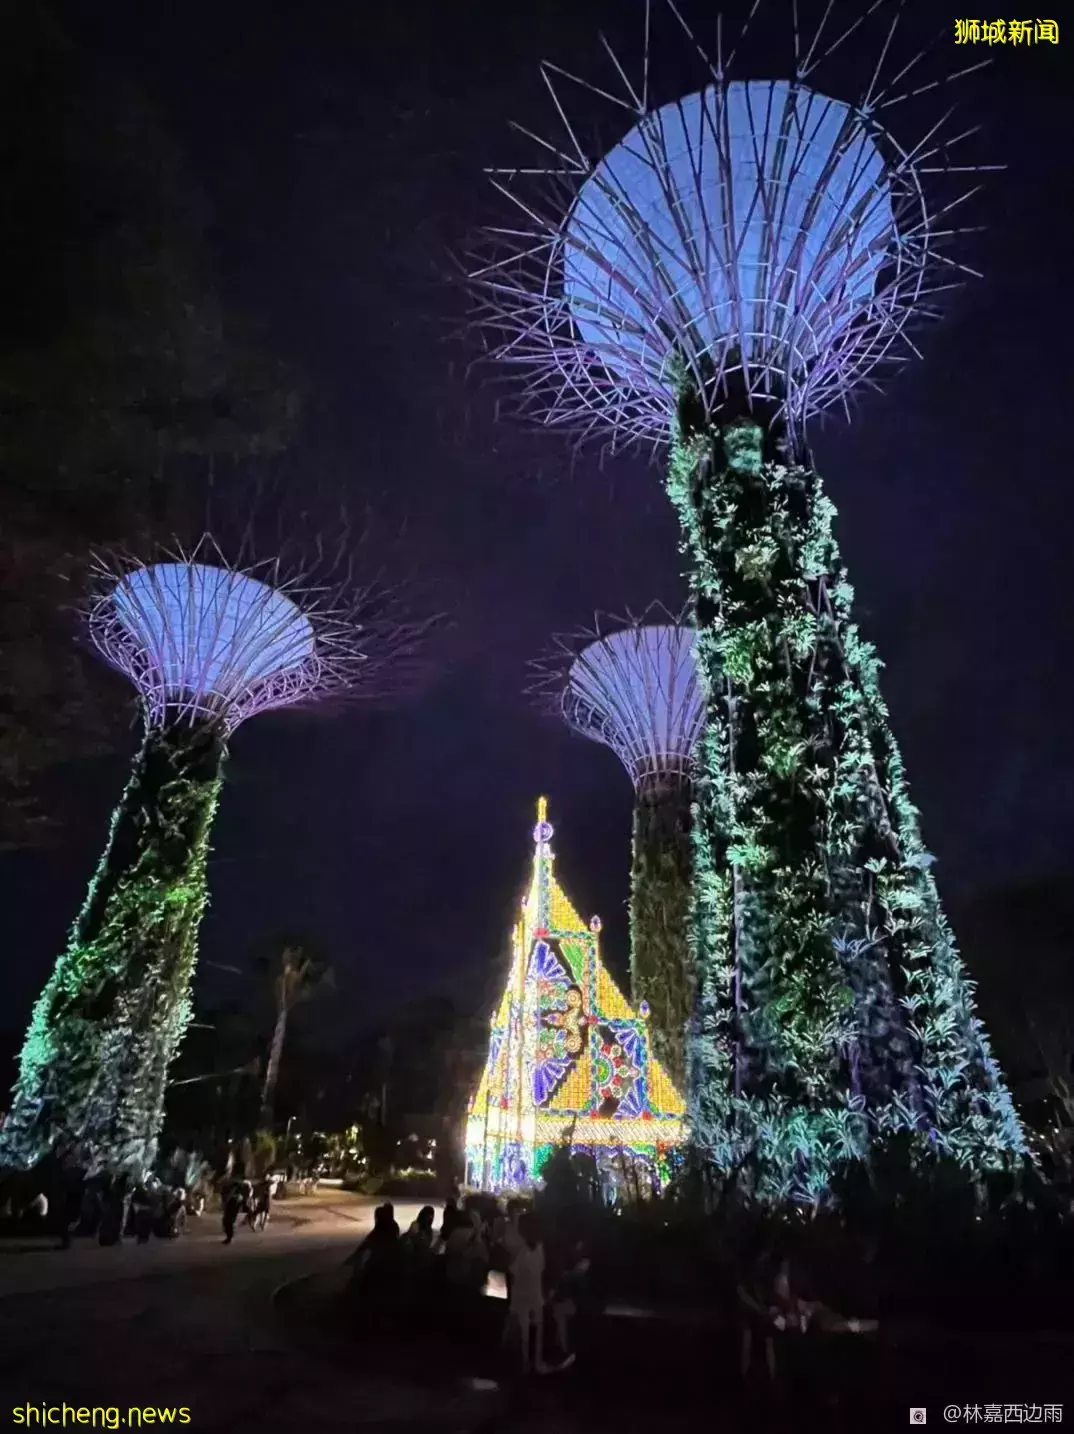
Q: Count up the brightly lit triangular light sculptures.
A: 1